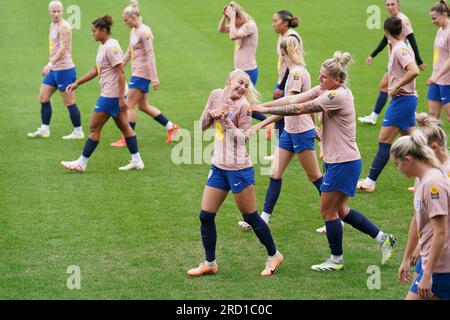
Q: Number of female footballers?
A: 13